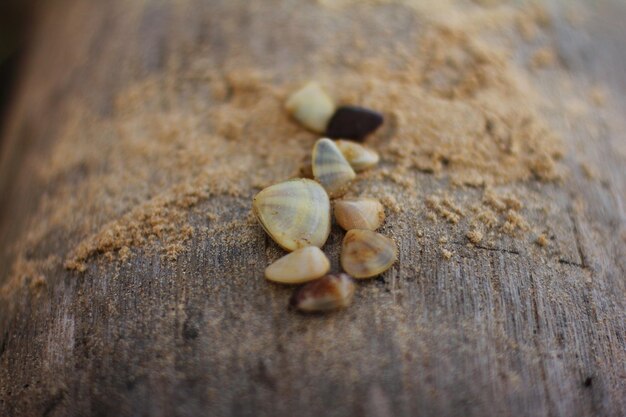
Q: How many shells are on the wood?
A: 9